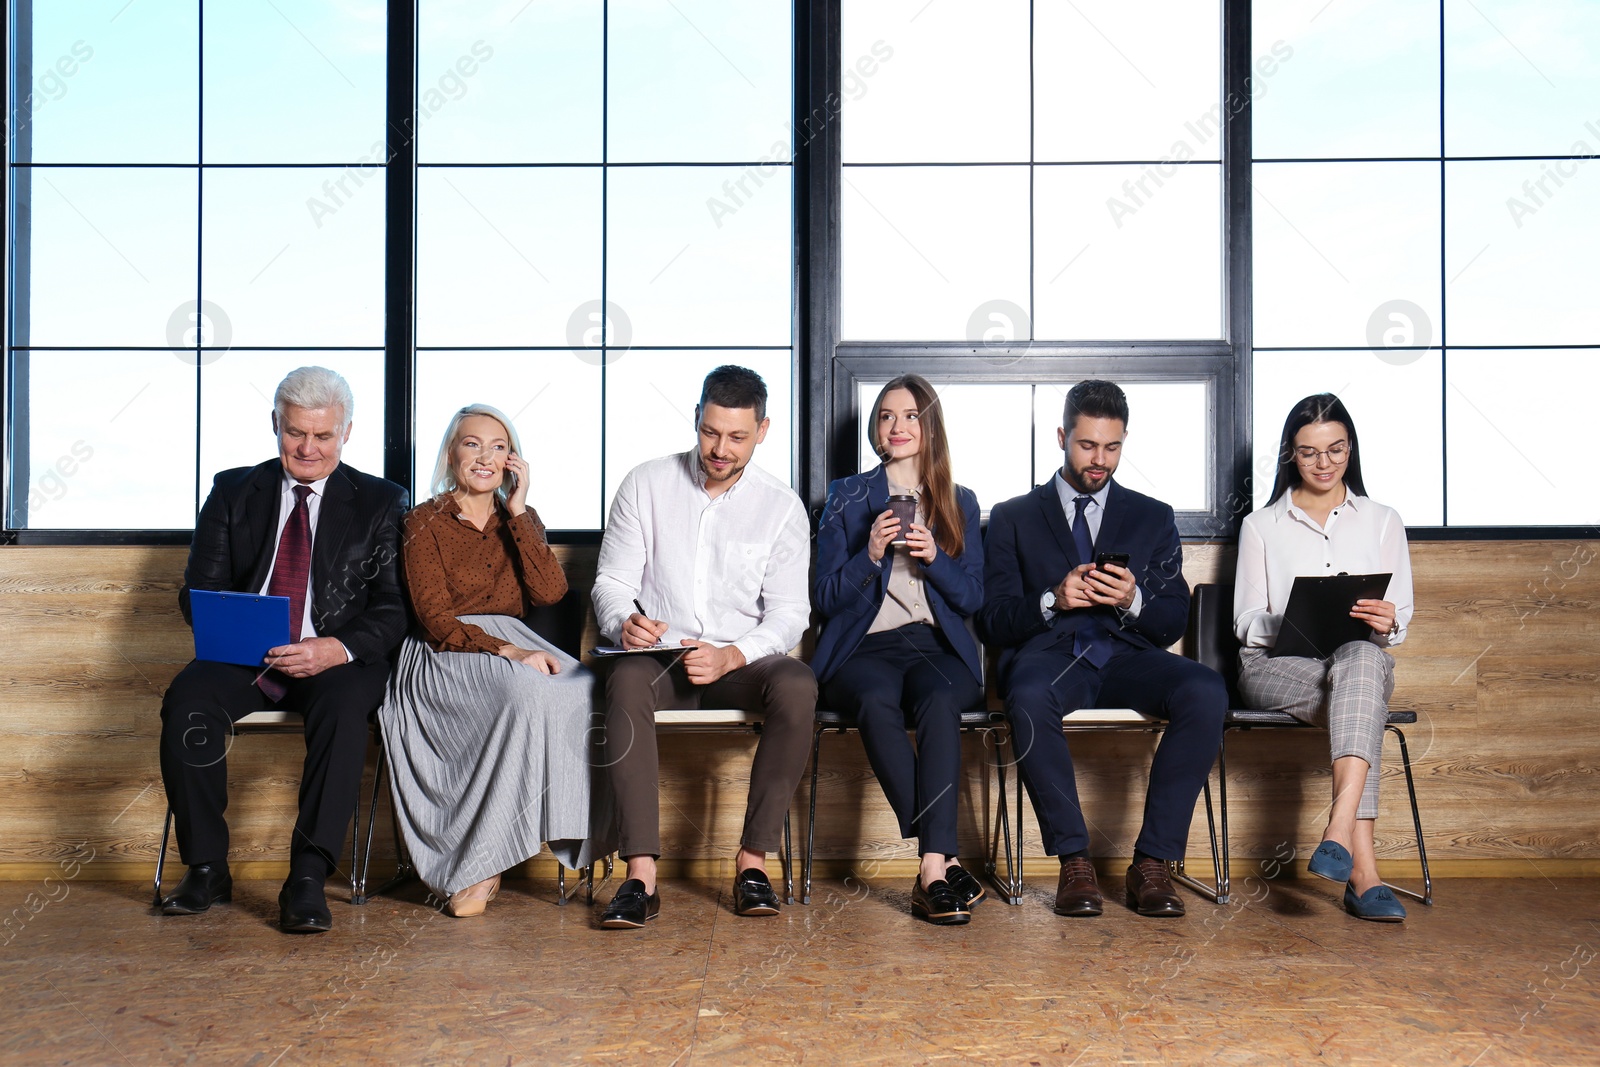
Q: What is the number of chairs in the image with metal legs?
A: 6